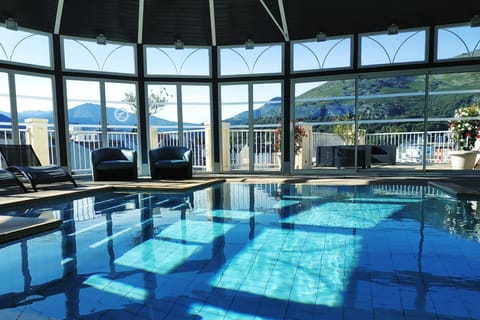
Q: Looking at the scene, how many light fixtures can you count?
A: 7